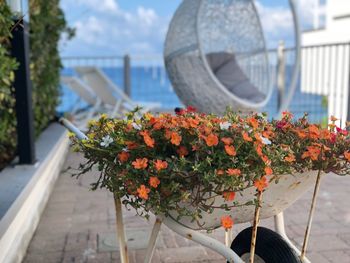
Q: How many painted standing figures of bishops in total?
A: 0